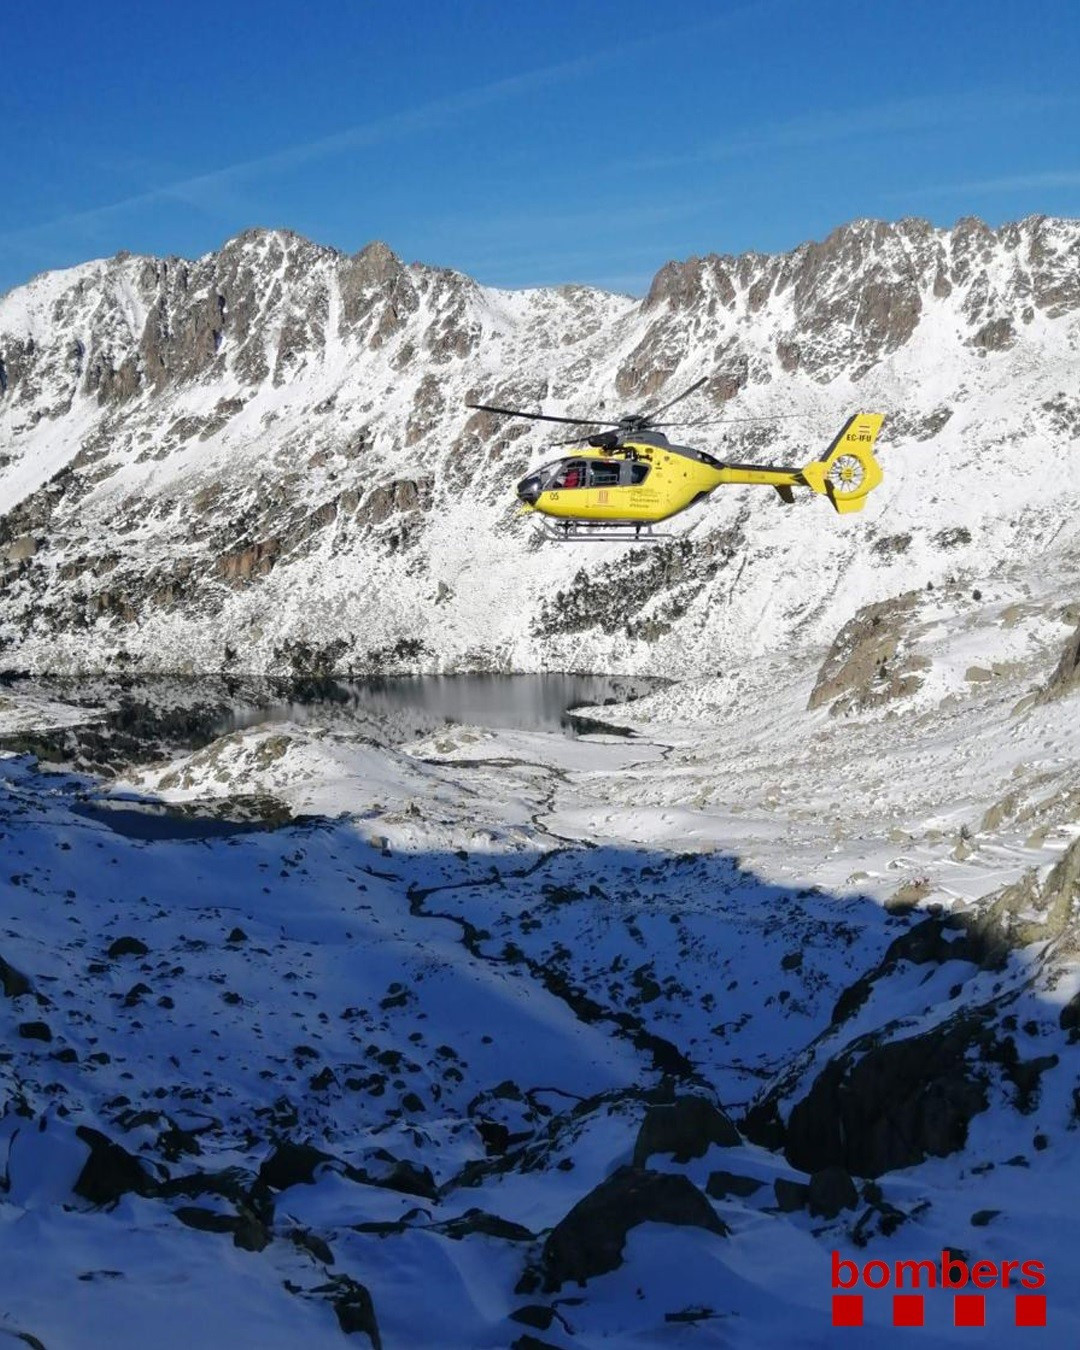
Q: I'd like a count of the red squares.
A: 4